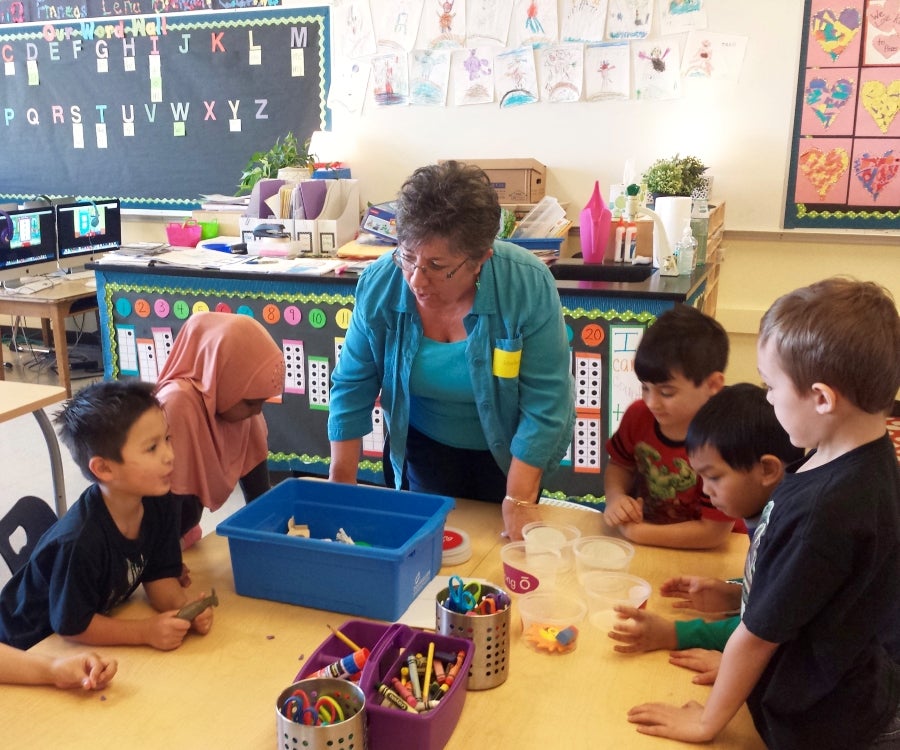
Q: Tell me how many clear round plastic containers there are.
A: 5